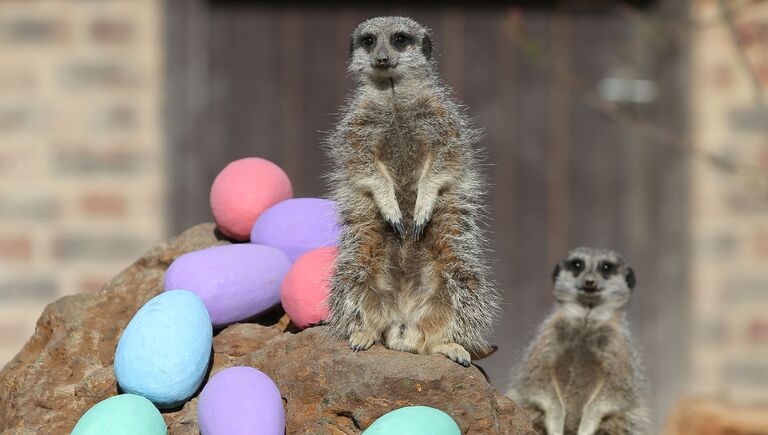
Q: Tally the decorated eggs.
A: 8